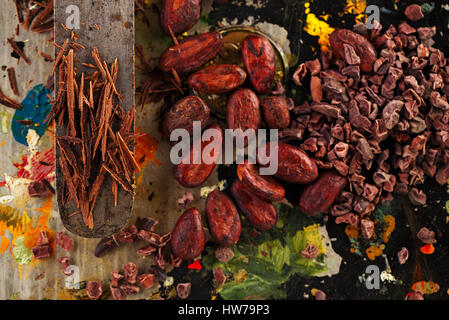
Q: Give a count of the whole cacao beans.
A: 15